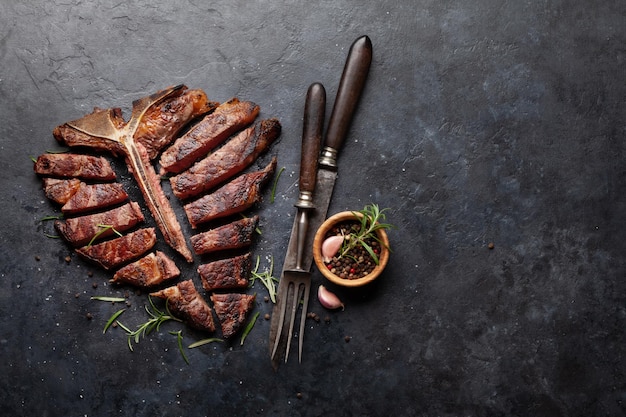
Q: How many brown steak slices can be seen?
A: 12